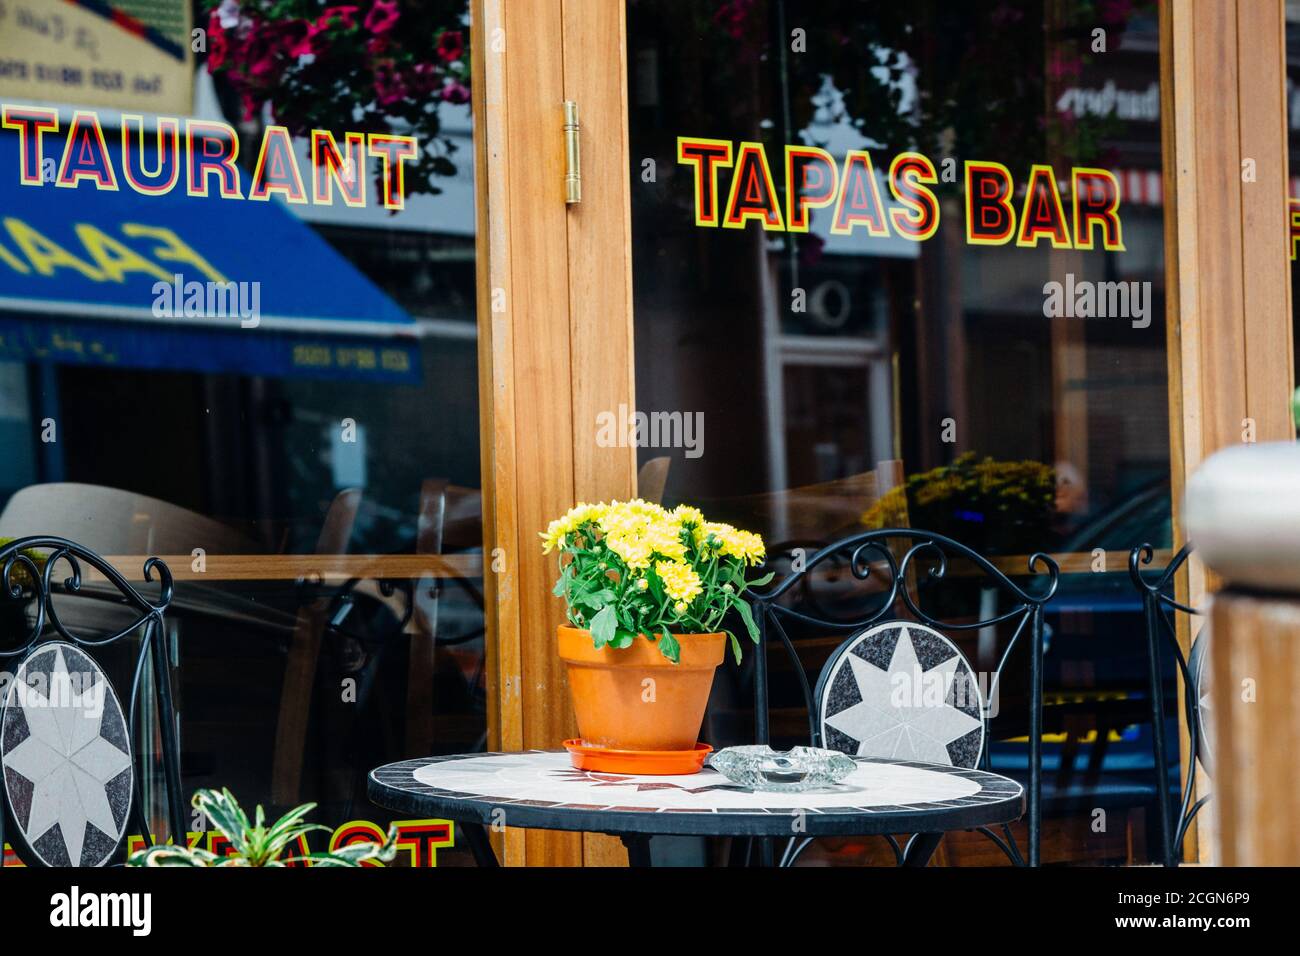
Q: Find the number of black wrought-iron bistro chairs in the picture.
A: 3